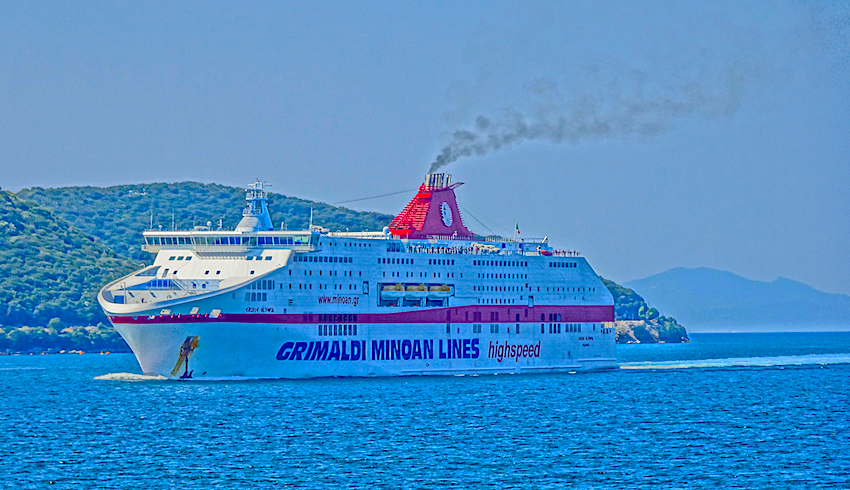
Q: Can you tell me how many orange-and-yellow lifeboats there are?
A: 3